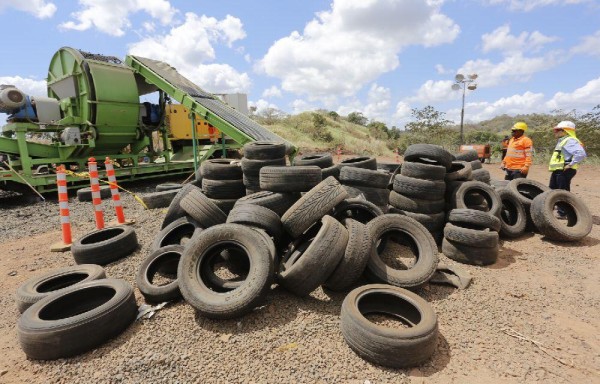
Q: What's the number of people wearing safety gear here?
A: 2